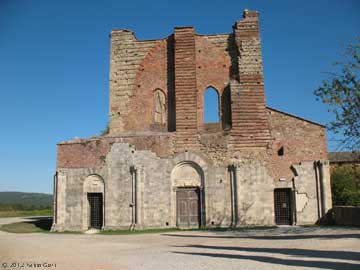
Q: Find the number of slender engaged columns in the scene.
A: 4